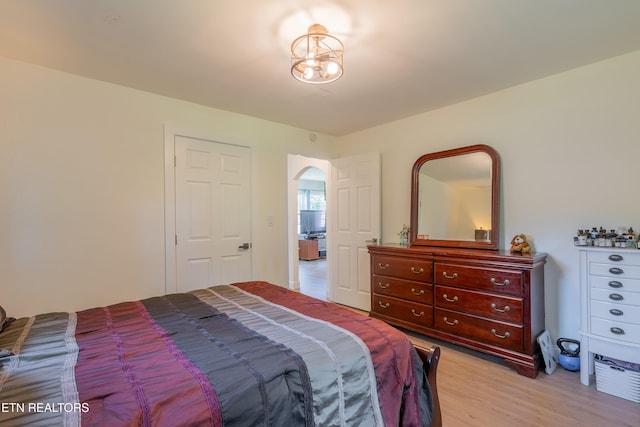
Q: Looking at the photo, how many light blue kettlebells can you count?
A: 1